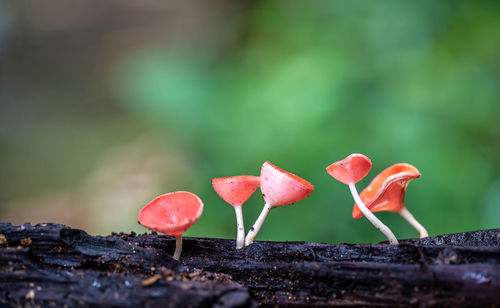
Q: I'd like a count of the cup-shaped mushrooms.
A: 5